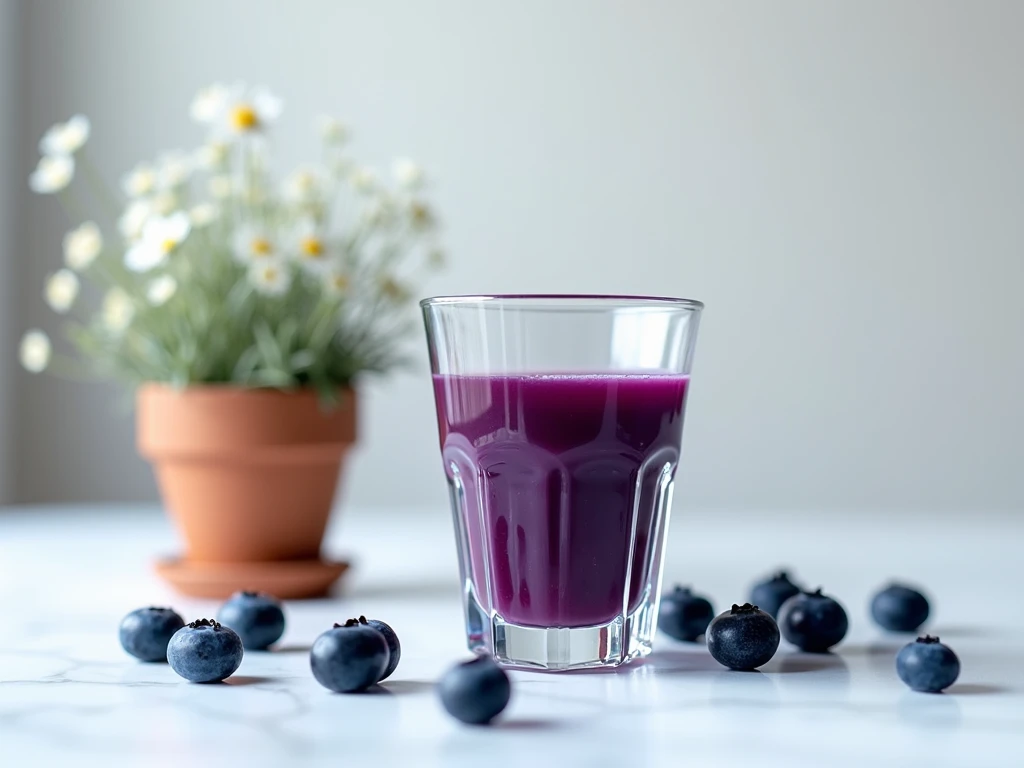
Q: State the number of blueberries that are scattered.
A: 12